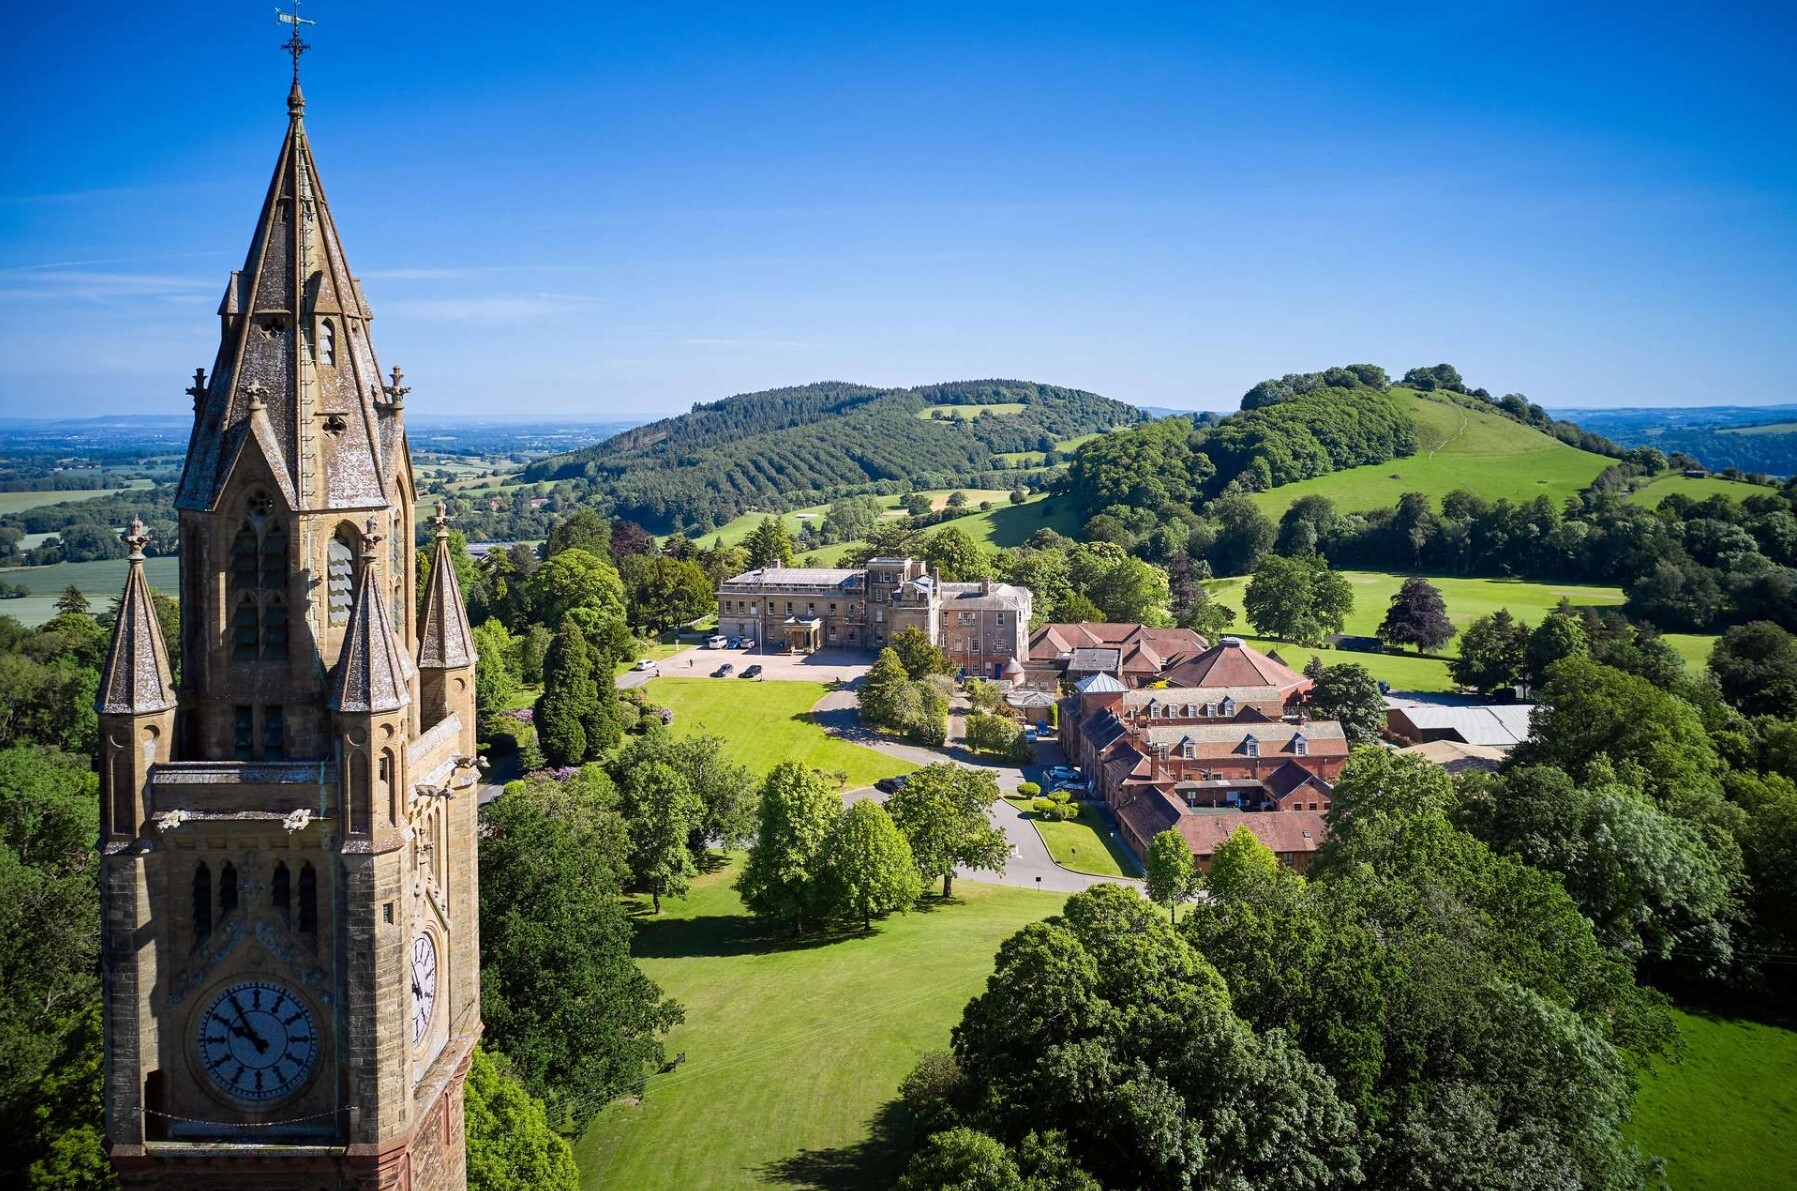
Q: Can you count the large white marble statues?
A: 0